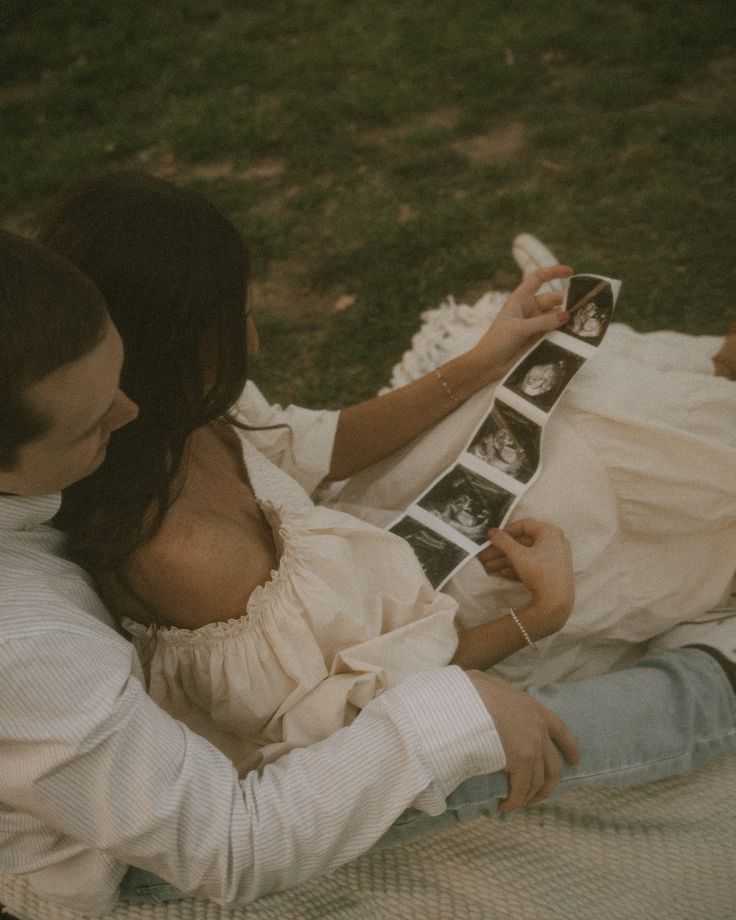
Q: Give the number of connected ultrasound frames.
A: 5